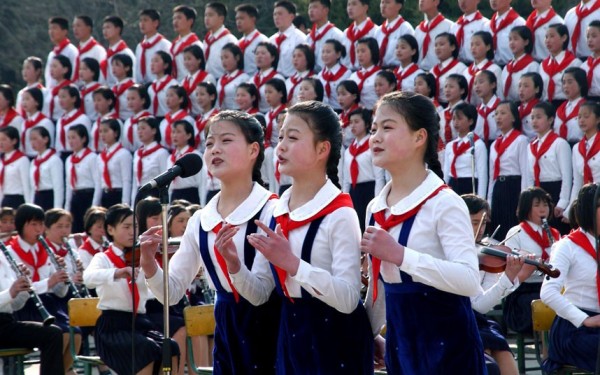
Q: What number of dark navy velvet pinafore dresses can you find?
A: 3